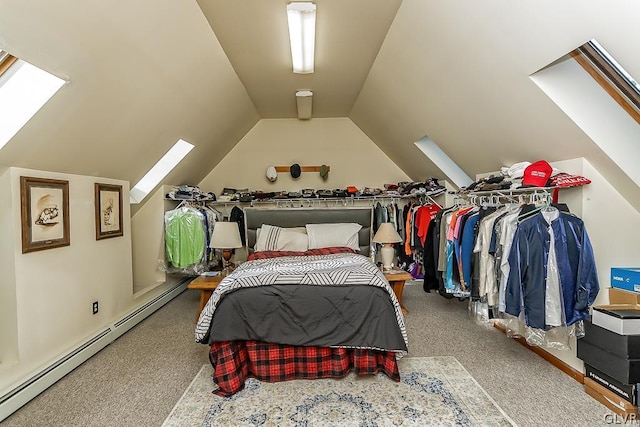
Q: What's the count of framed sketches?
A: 2